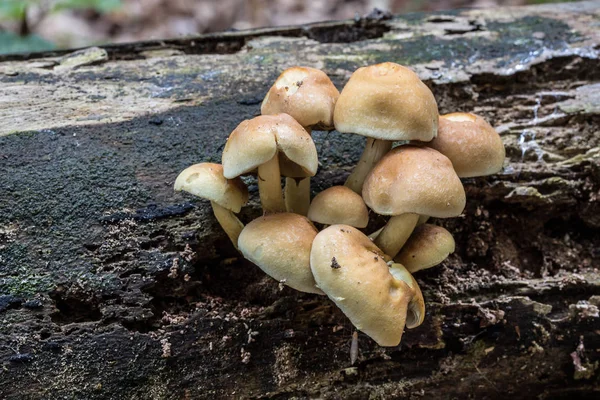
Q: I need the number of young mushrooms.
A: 10